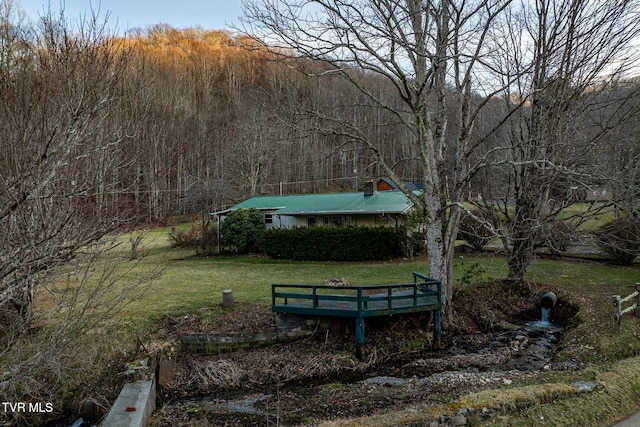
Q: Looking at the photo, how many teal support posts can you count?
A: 2